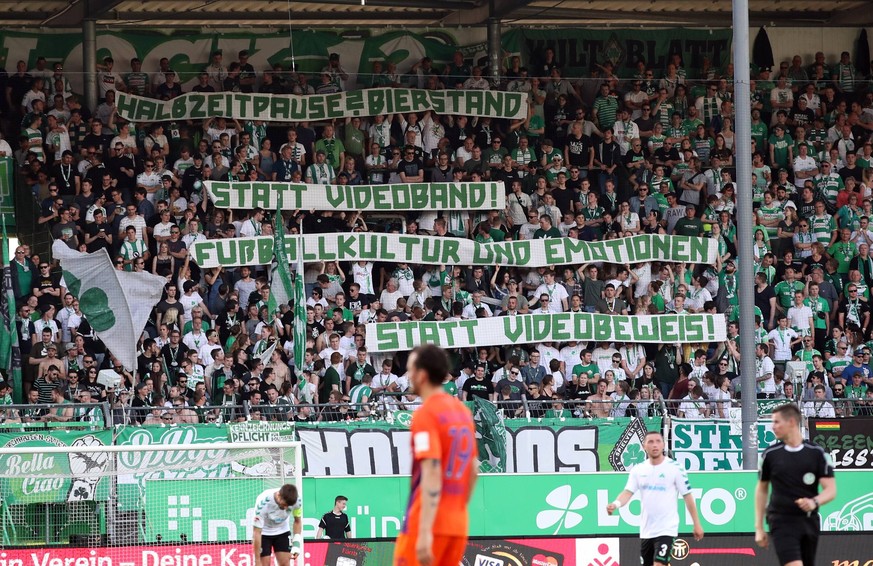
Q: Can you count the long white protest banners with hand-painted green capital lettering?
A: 4